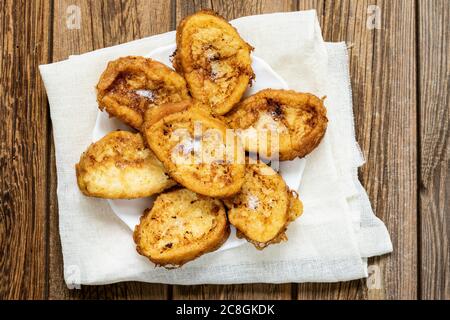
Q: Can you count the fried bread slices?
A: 7